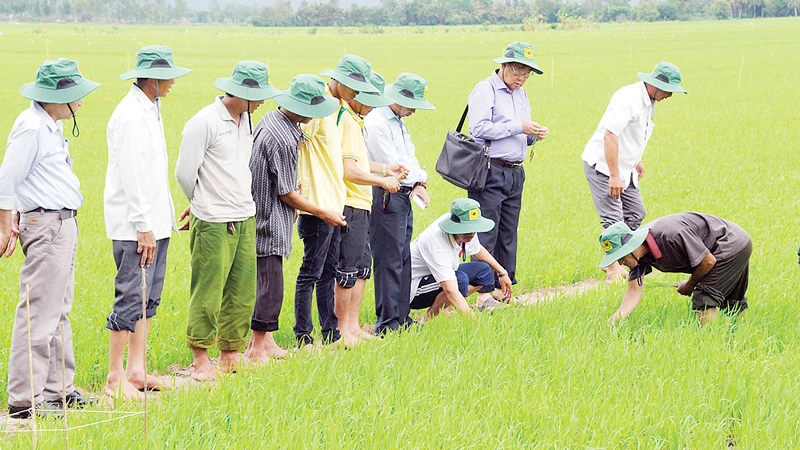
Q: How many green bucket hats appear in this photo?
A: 11